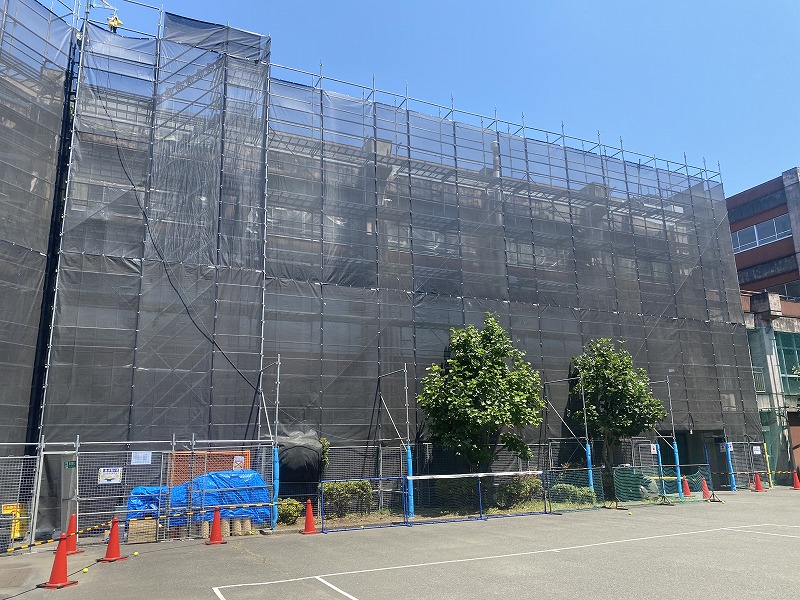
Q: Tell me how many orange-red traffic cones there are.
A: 9